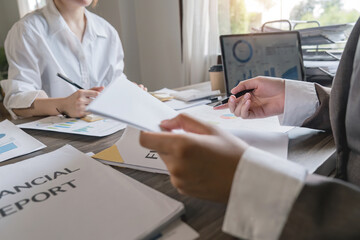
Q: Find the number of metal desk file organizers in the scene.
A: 1